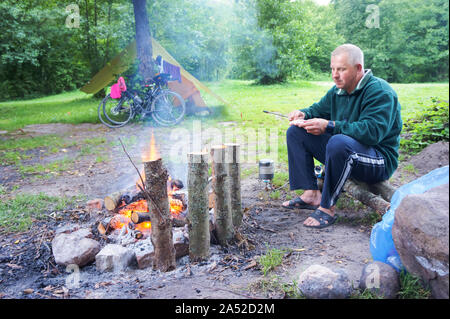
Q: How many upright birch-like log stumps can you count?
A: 4